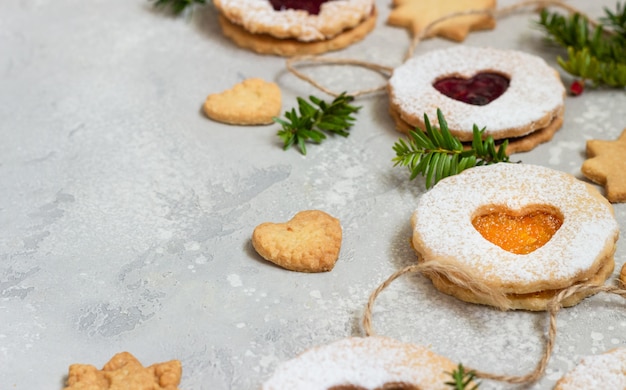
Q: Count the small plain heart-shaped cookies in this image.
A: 2